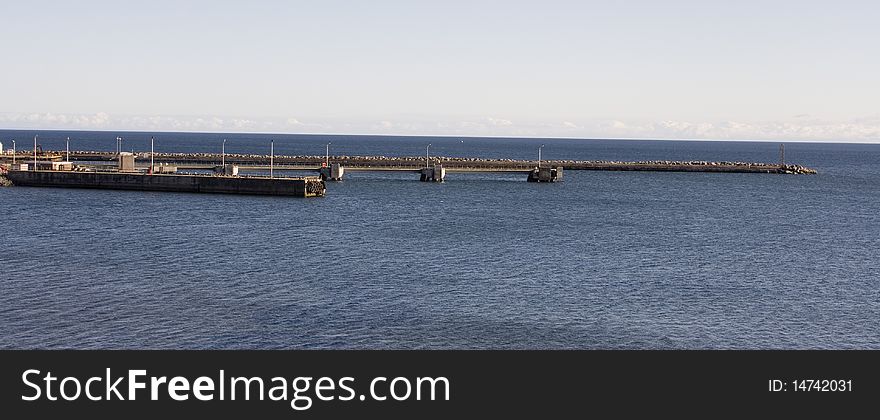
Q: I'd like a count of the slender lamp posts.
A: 11